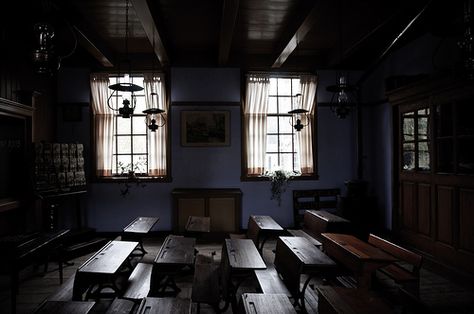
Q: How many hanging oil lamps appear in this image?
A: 6